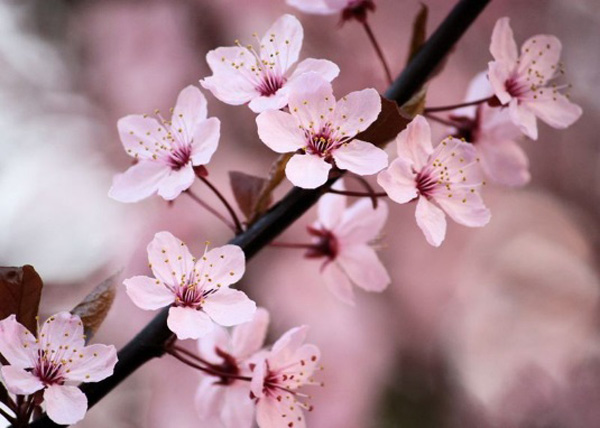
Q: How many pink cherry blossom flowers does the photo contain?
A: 12